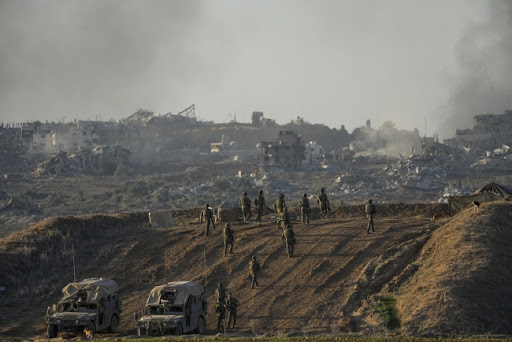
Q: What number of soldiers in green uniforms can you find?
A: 14